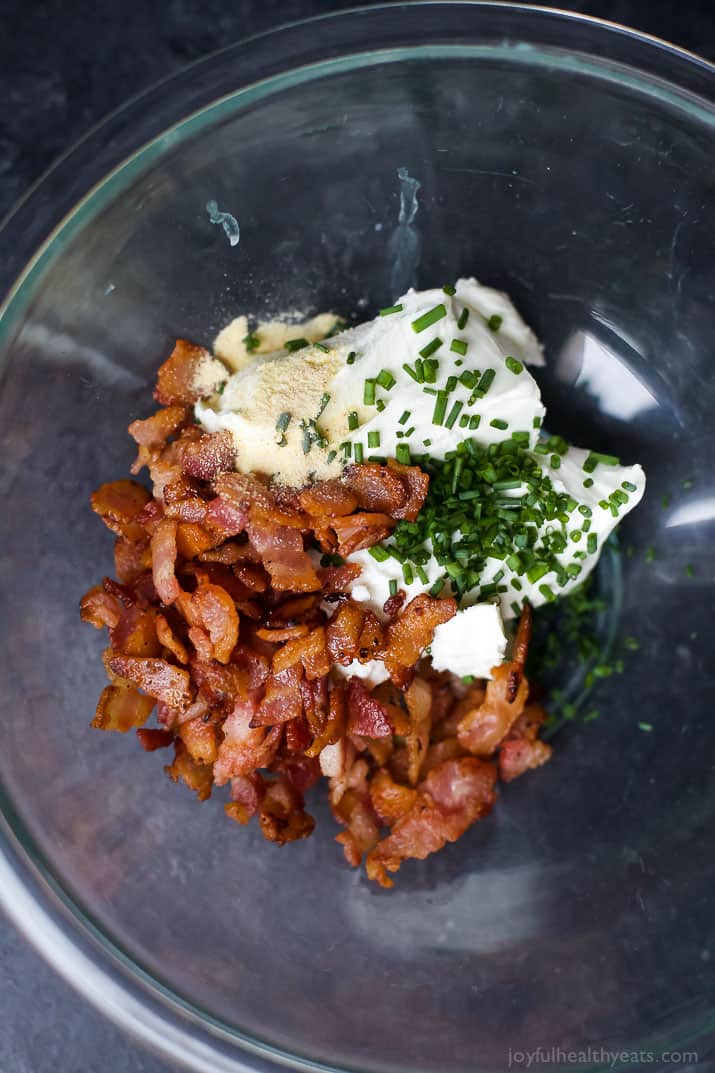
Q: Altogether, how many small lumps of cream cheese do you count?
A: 1